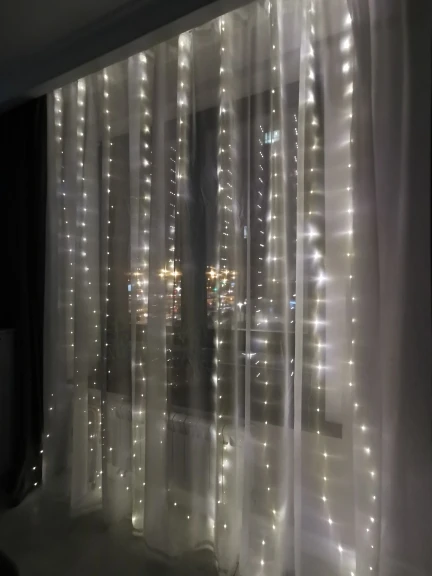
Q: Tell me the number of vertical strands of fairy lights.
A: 9